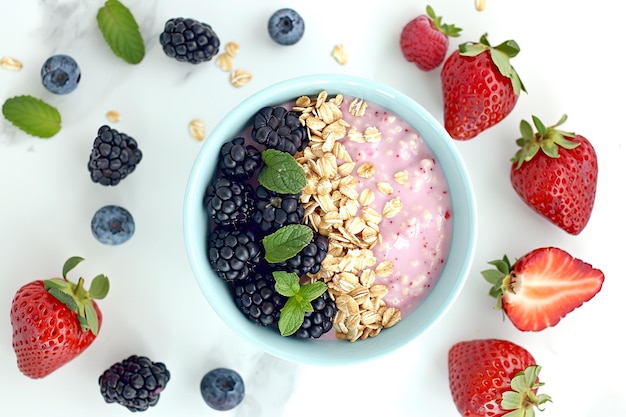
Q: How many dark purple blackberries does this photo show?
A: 11